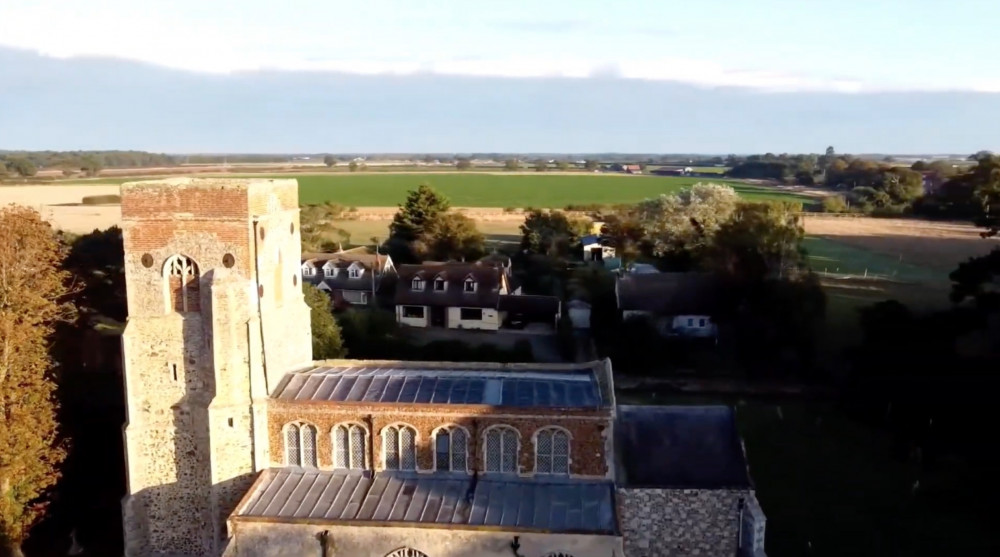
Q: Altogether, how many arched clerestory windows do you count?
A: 6